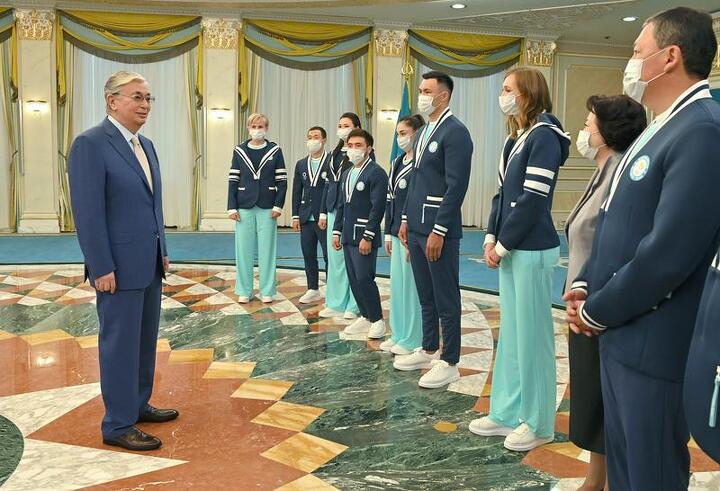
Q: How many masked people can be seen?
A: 9